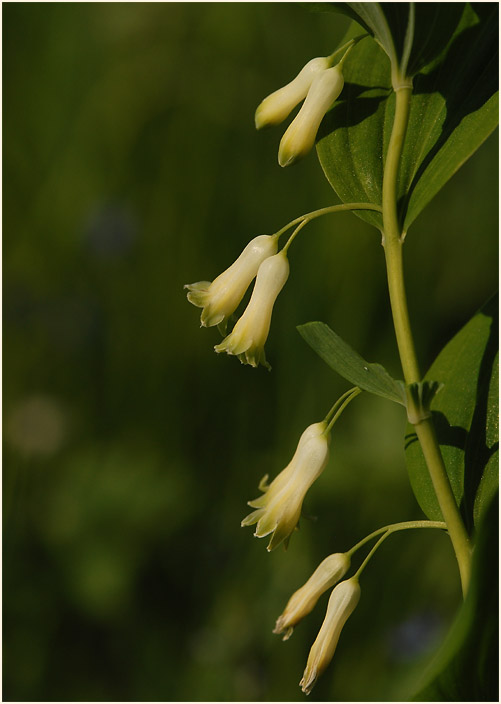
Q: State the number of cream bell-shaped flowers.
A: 8